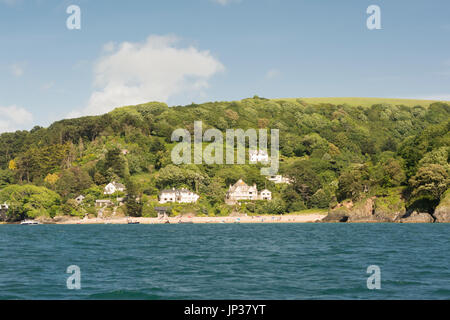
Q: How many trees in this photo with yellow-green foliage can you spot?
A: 2